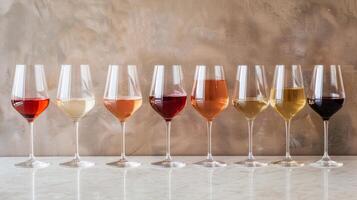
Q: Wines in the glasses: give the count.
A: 8